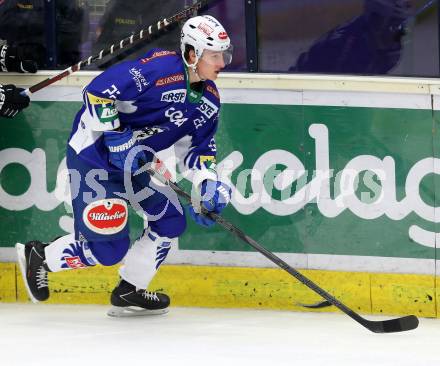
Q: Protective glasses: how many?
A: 1